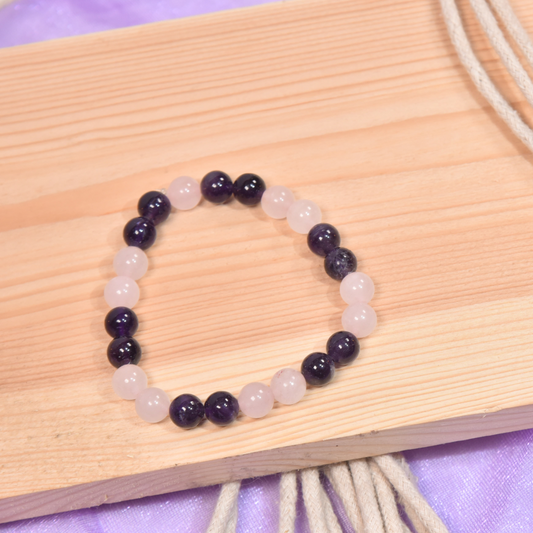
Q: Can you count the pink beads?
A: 11